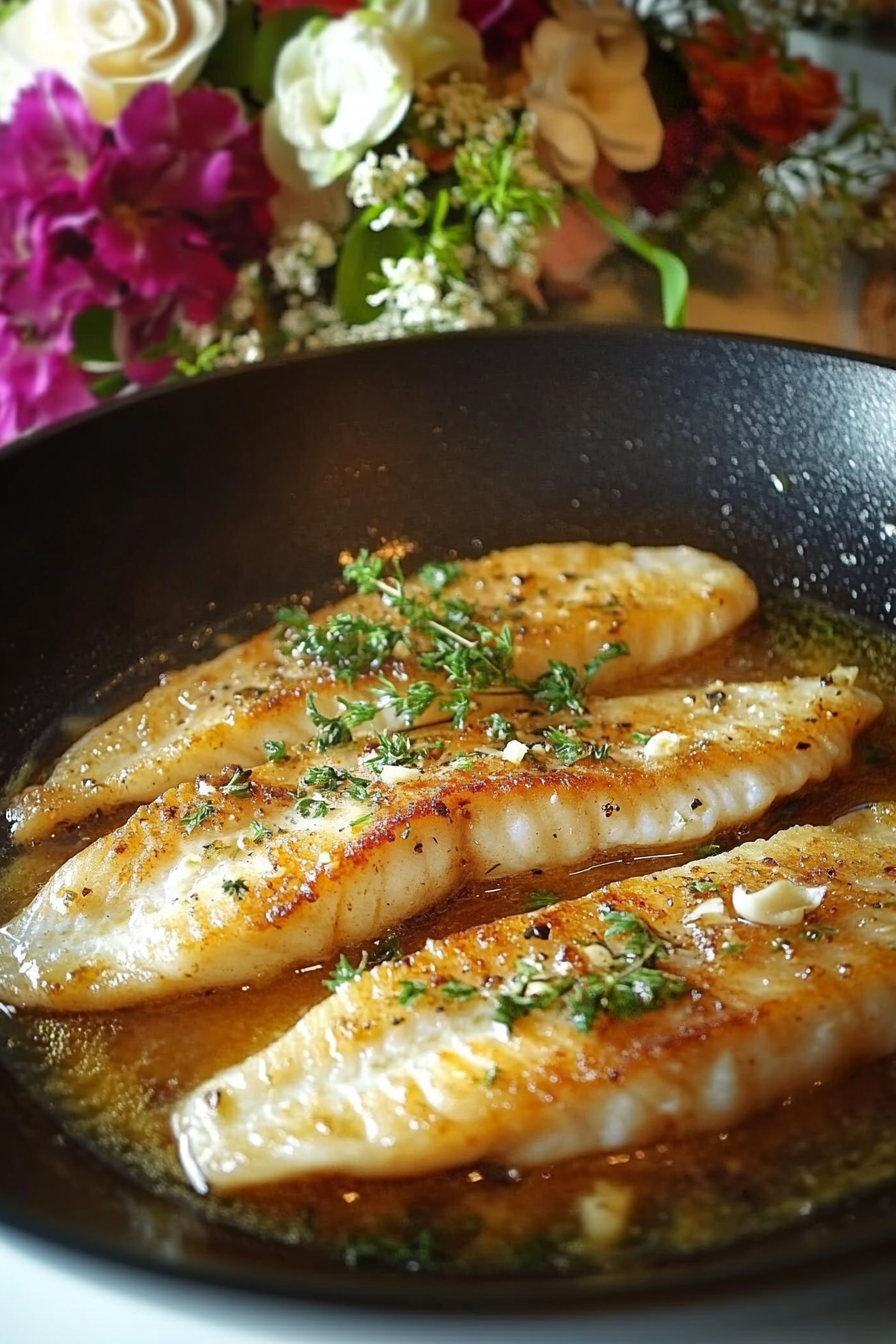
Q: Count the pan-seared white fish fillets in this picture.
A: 3